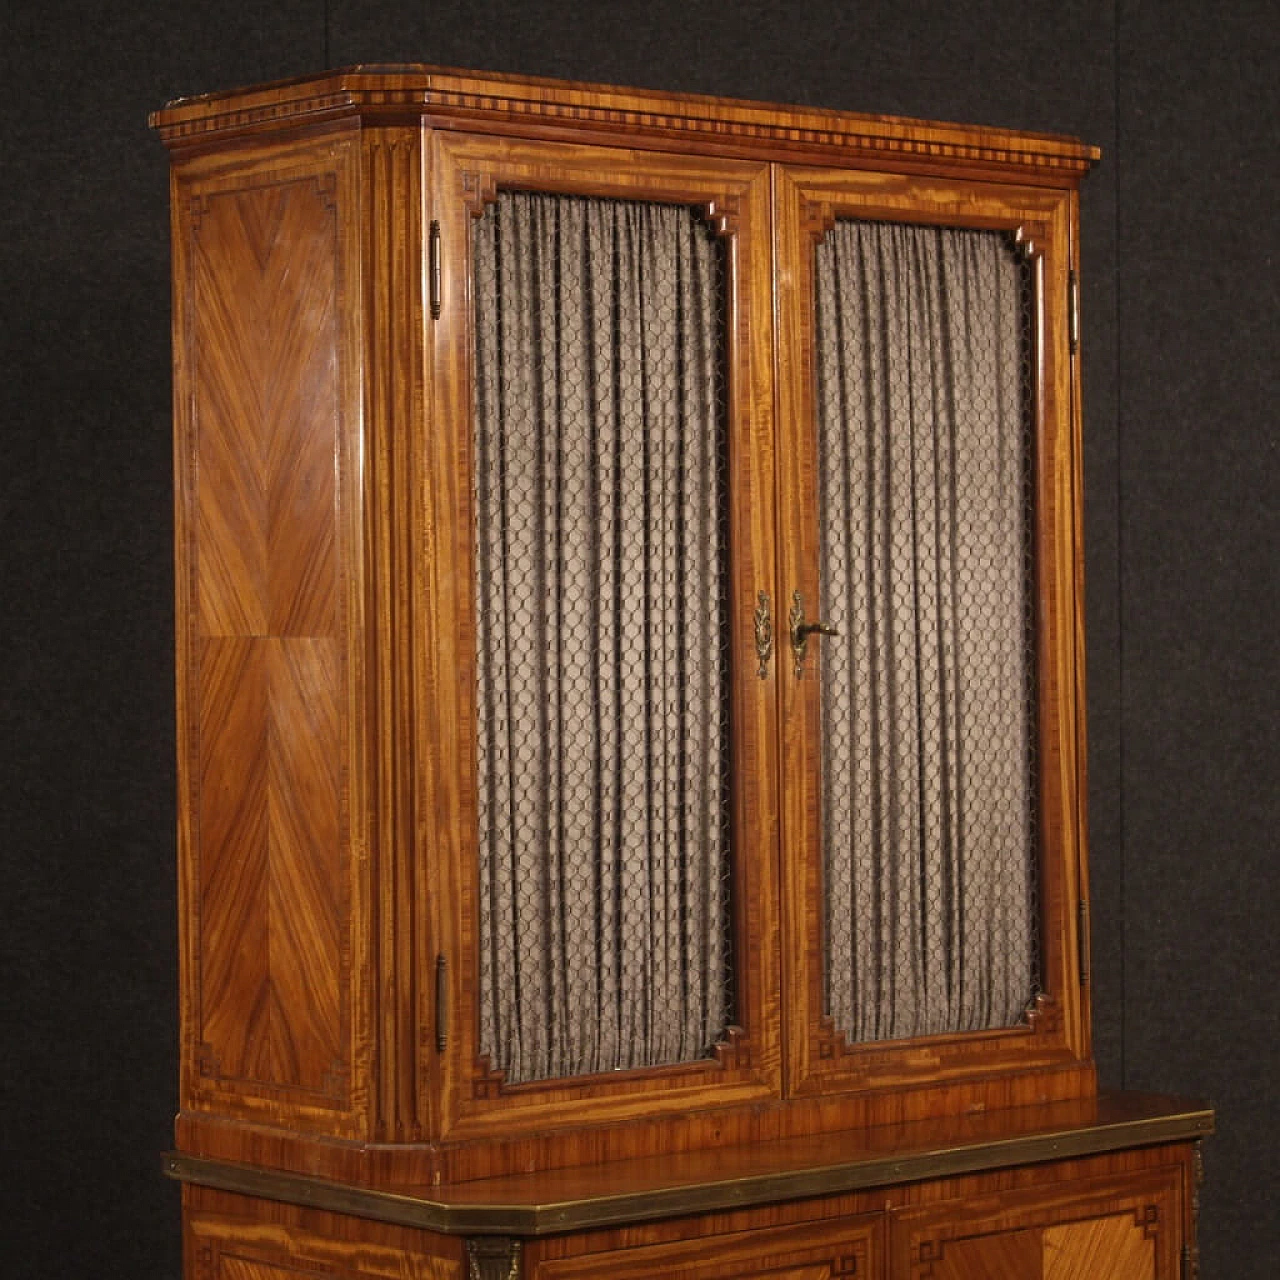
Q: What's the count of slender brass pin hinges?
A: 4